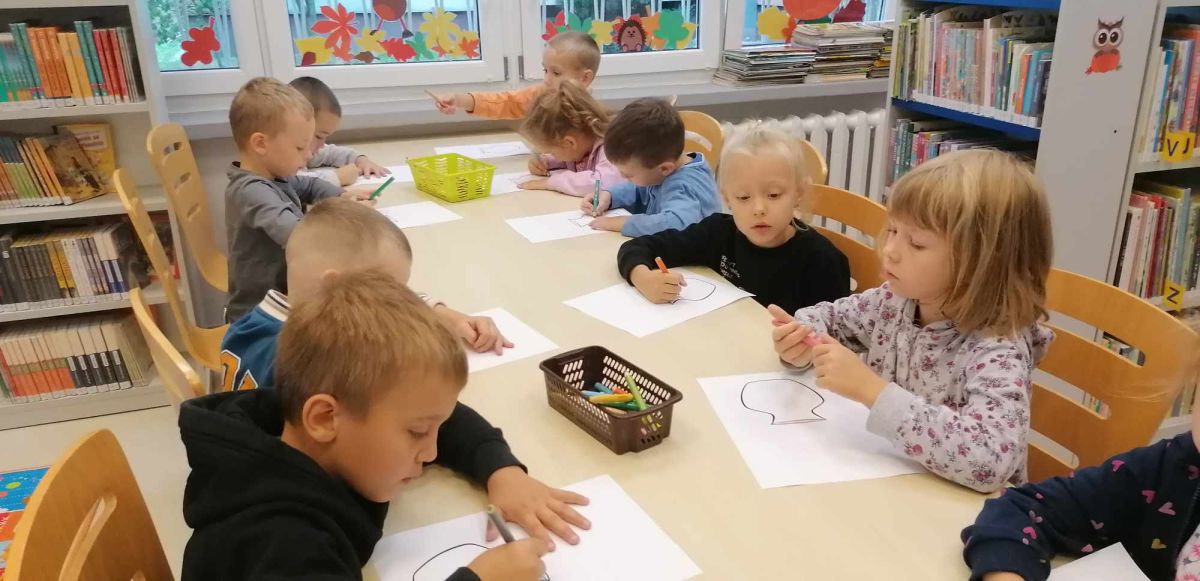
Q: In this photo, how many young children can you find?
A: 10